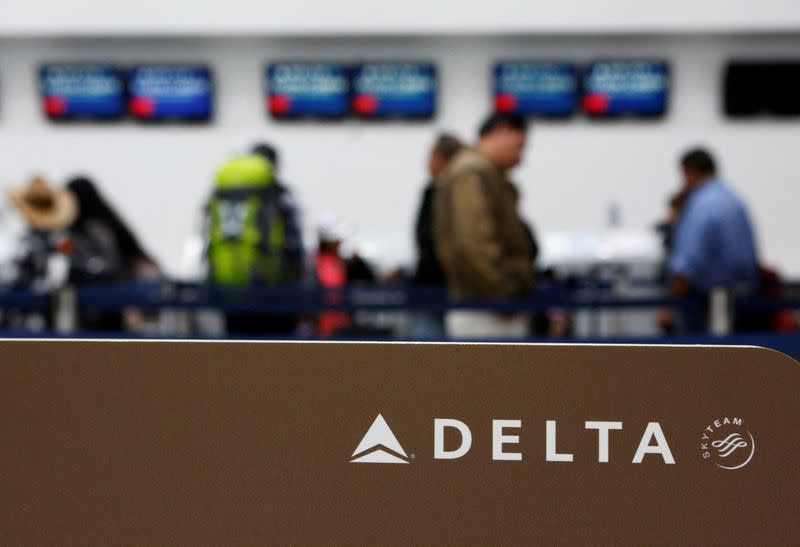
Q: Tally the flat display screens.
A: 7